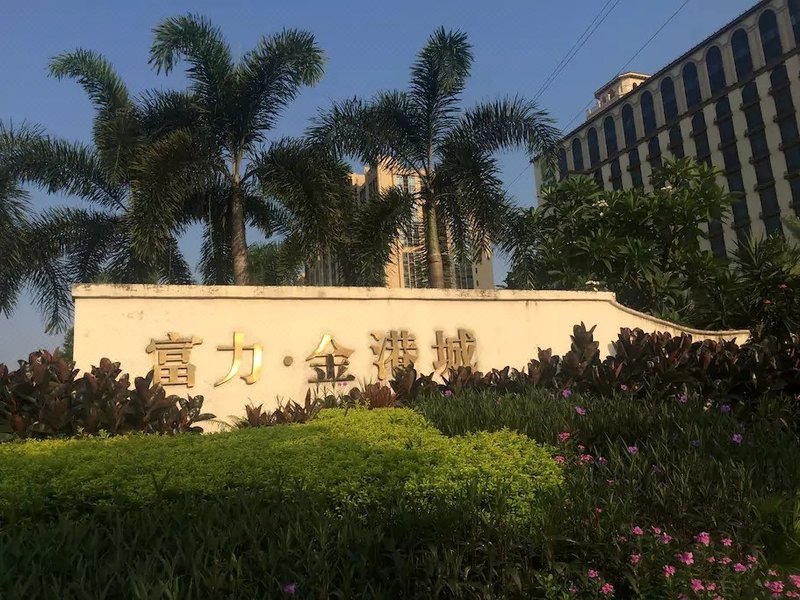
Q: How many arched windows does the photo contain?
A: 12